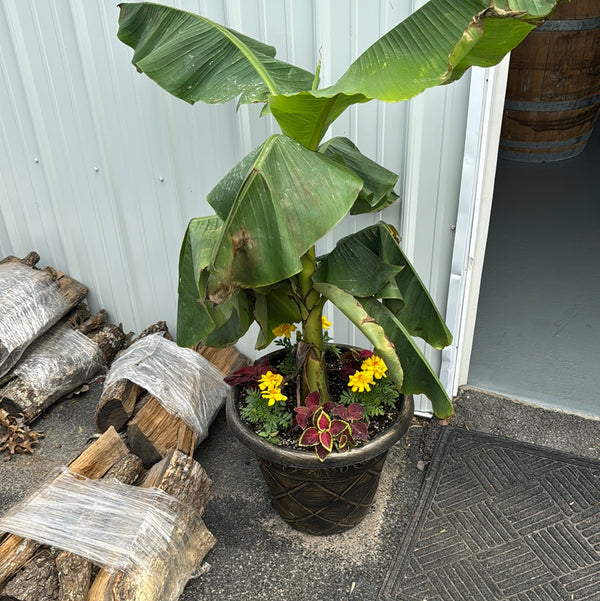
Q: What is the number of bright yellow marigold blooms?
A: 6